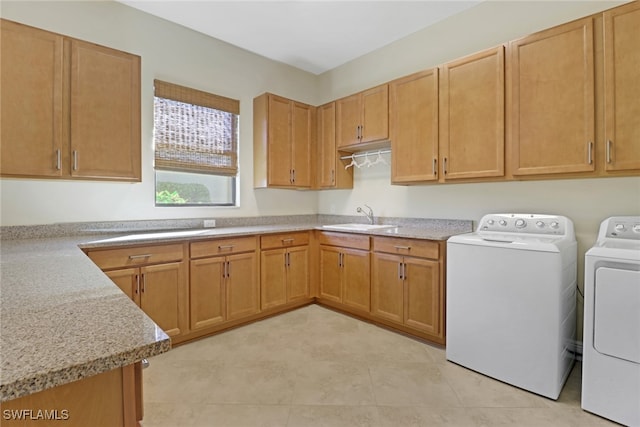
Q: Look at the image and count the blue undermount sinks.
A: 0